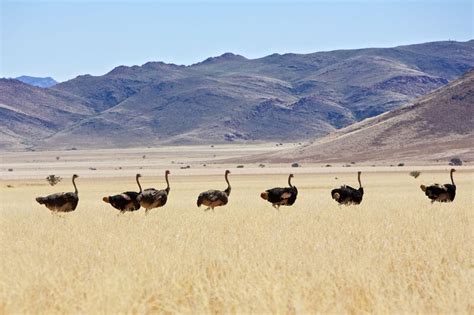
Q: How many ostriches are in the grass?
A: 7